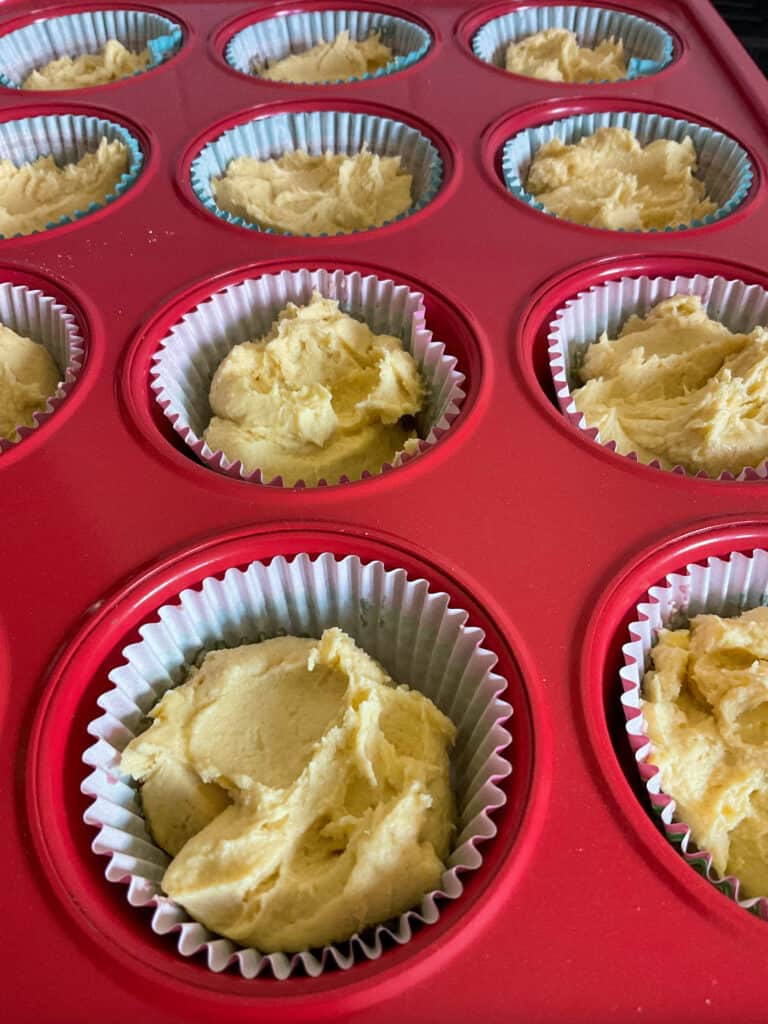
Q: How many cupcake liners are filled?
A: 11